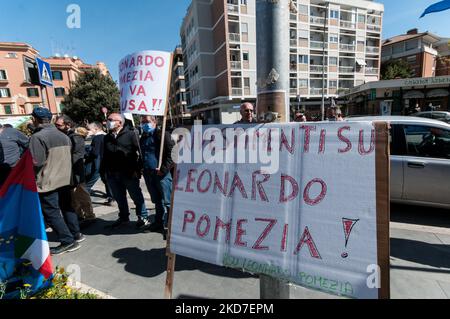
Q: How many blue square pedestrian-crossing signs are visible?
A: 1